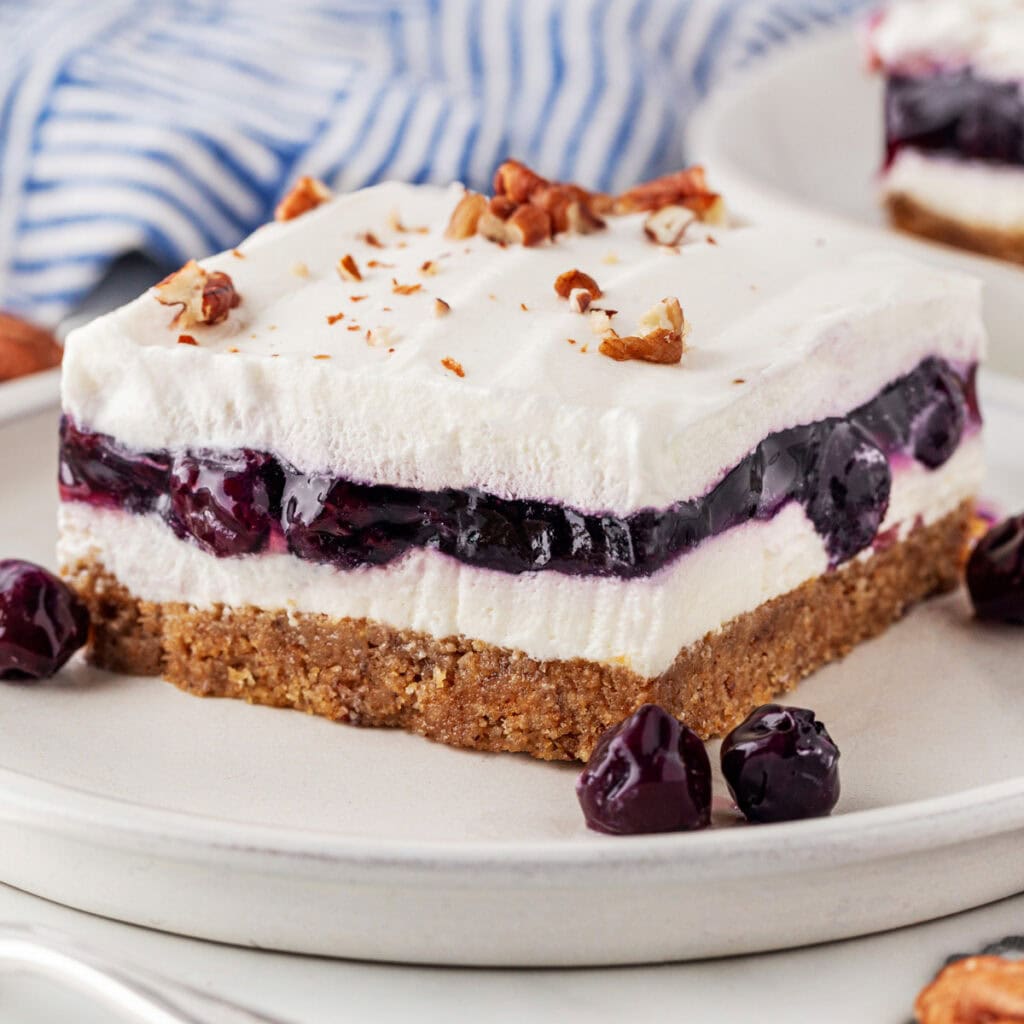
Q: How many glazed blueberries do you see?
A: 4